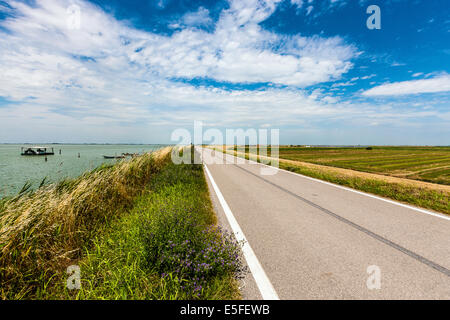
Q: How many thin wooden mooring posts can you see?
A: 3